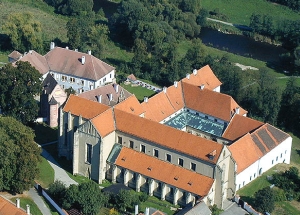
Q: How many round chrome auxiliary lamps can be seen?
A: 0